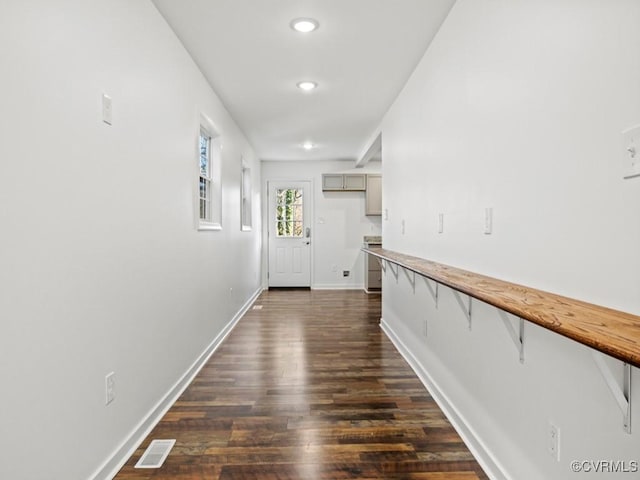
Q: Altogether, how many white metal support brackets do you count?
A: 7